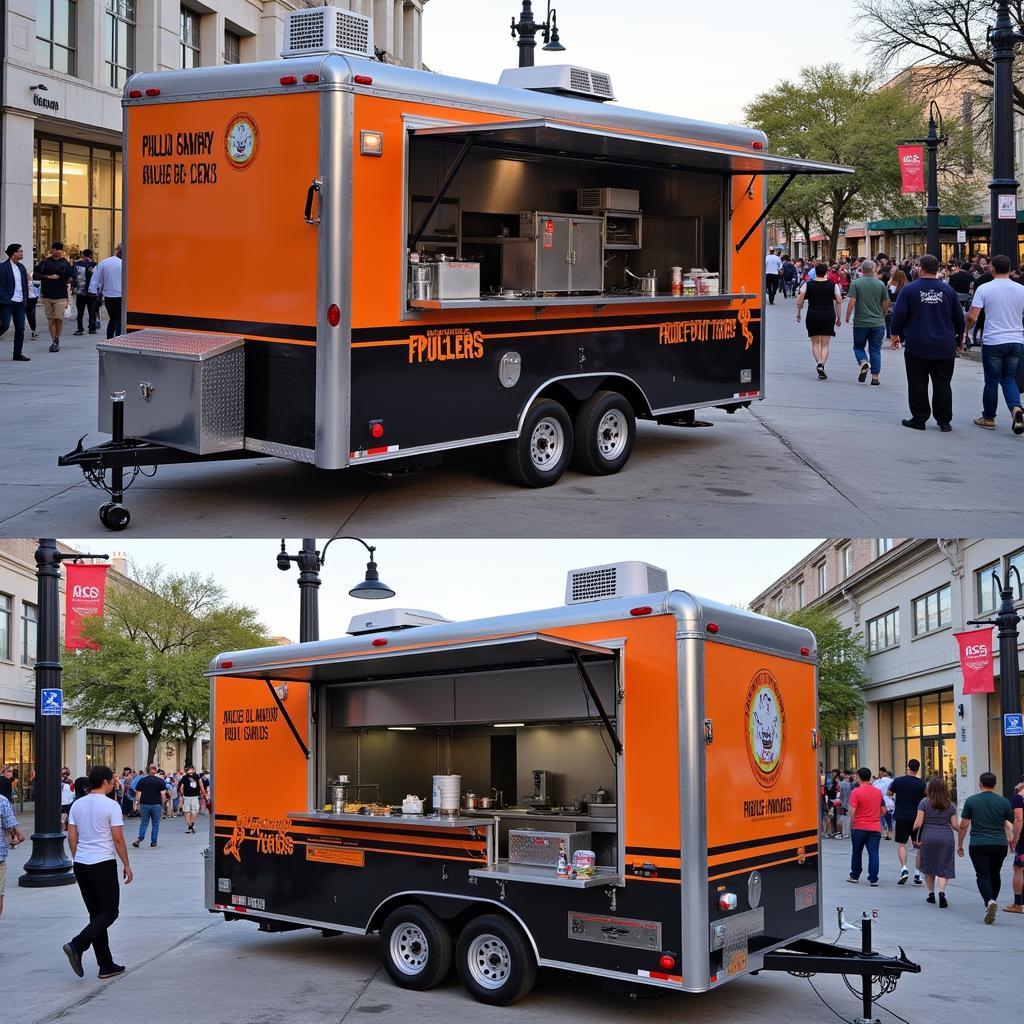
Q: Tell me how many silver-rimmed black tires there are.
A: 4